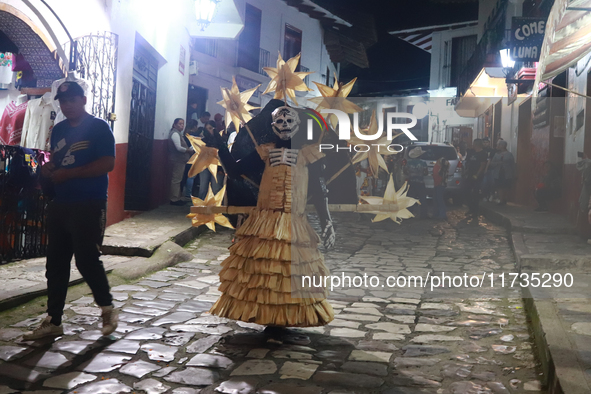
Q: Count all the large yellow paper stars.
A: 7